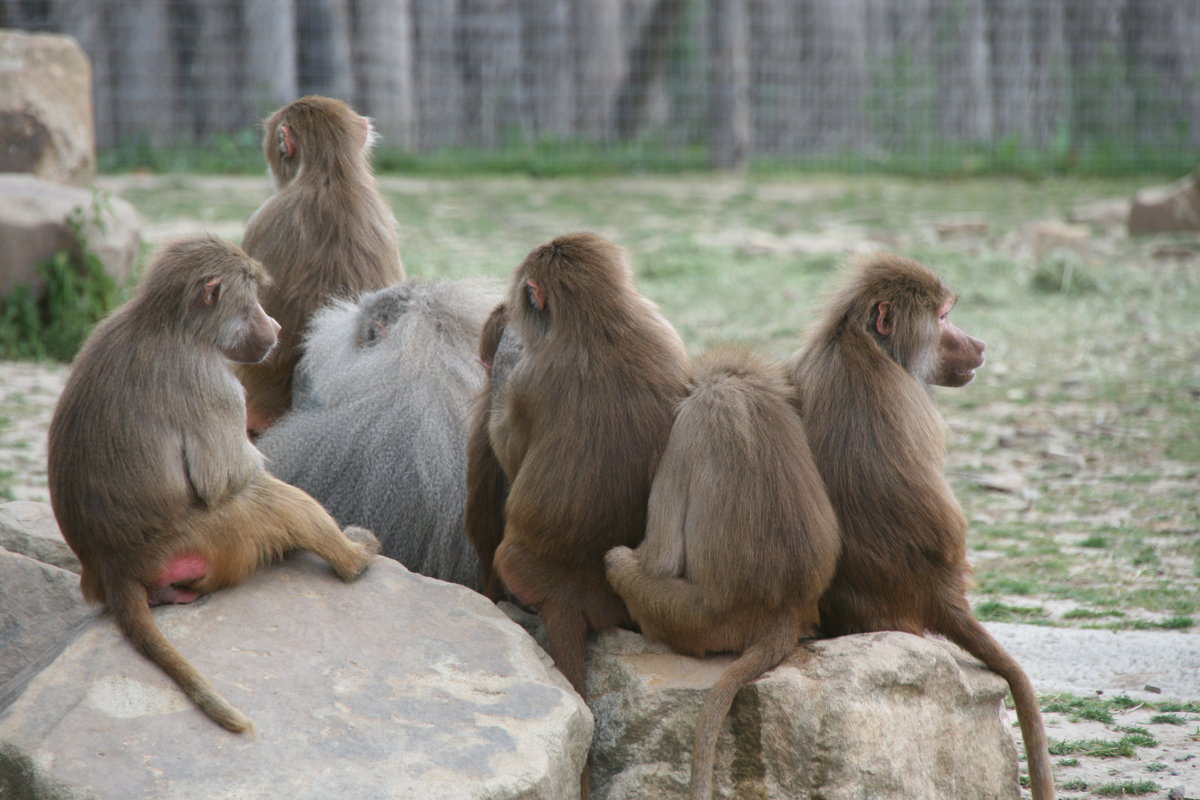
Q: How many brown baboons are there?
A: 6